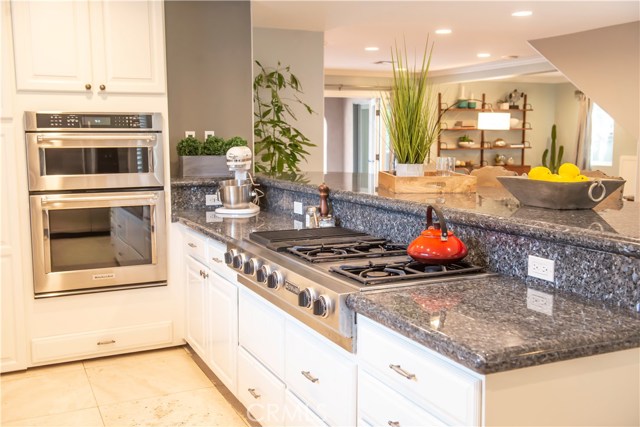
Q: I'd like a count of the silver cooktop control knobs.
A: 7